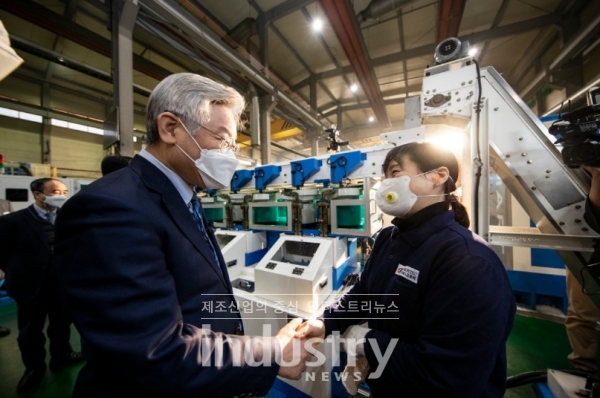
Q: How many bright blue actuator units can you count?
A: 4